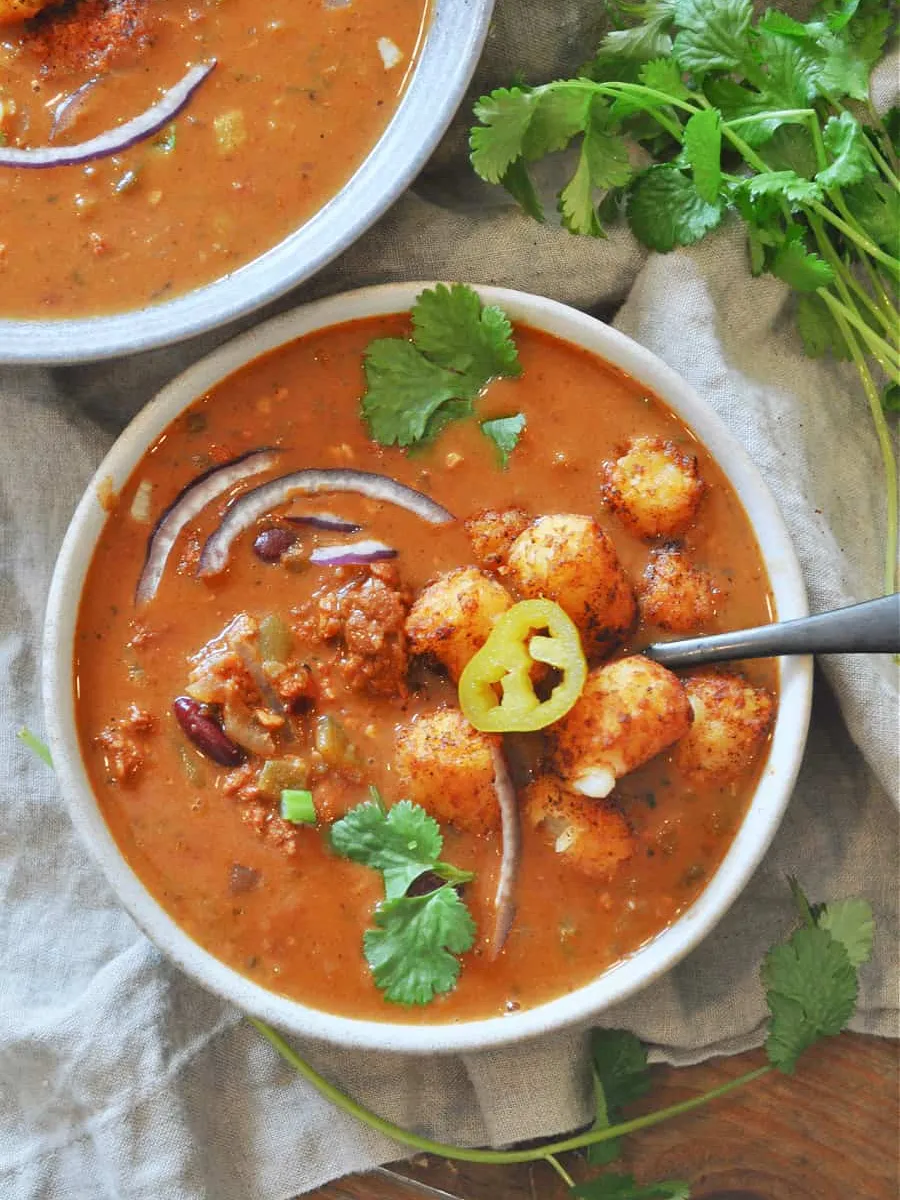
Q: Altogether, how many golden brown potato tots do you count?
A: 9